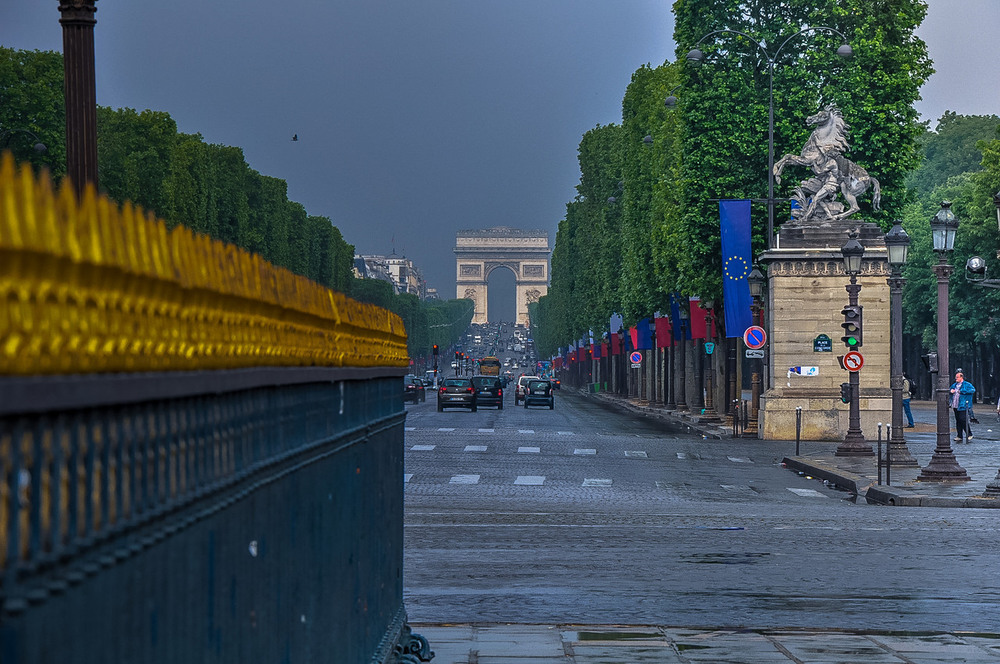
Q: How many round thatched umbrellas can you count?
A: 0